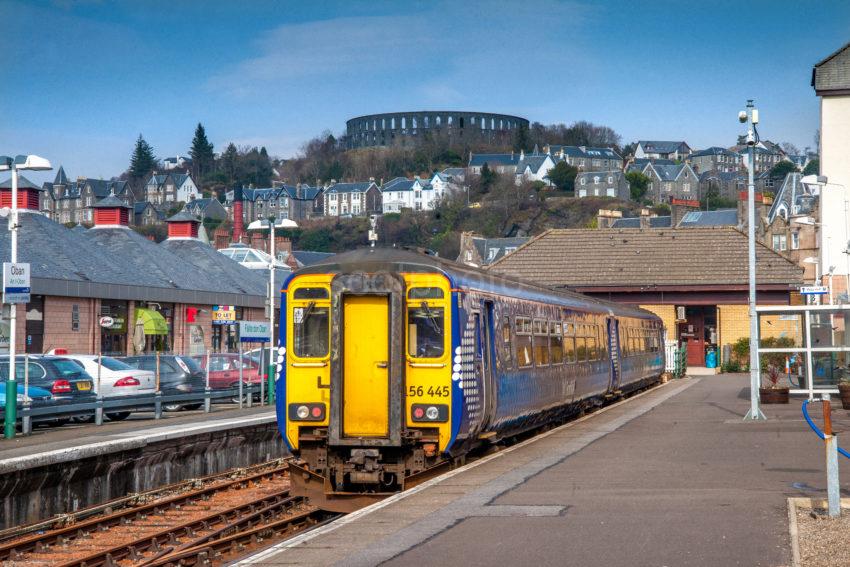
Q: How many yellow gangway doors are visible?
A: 1